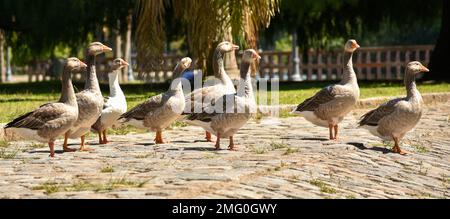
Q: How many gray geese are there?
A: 7